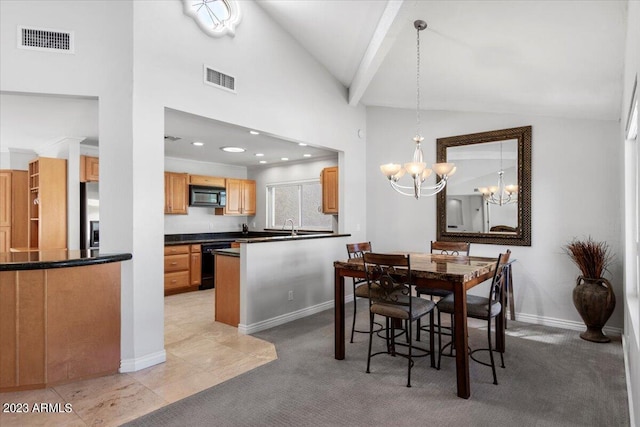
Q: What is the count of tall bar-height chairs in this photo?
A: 4